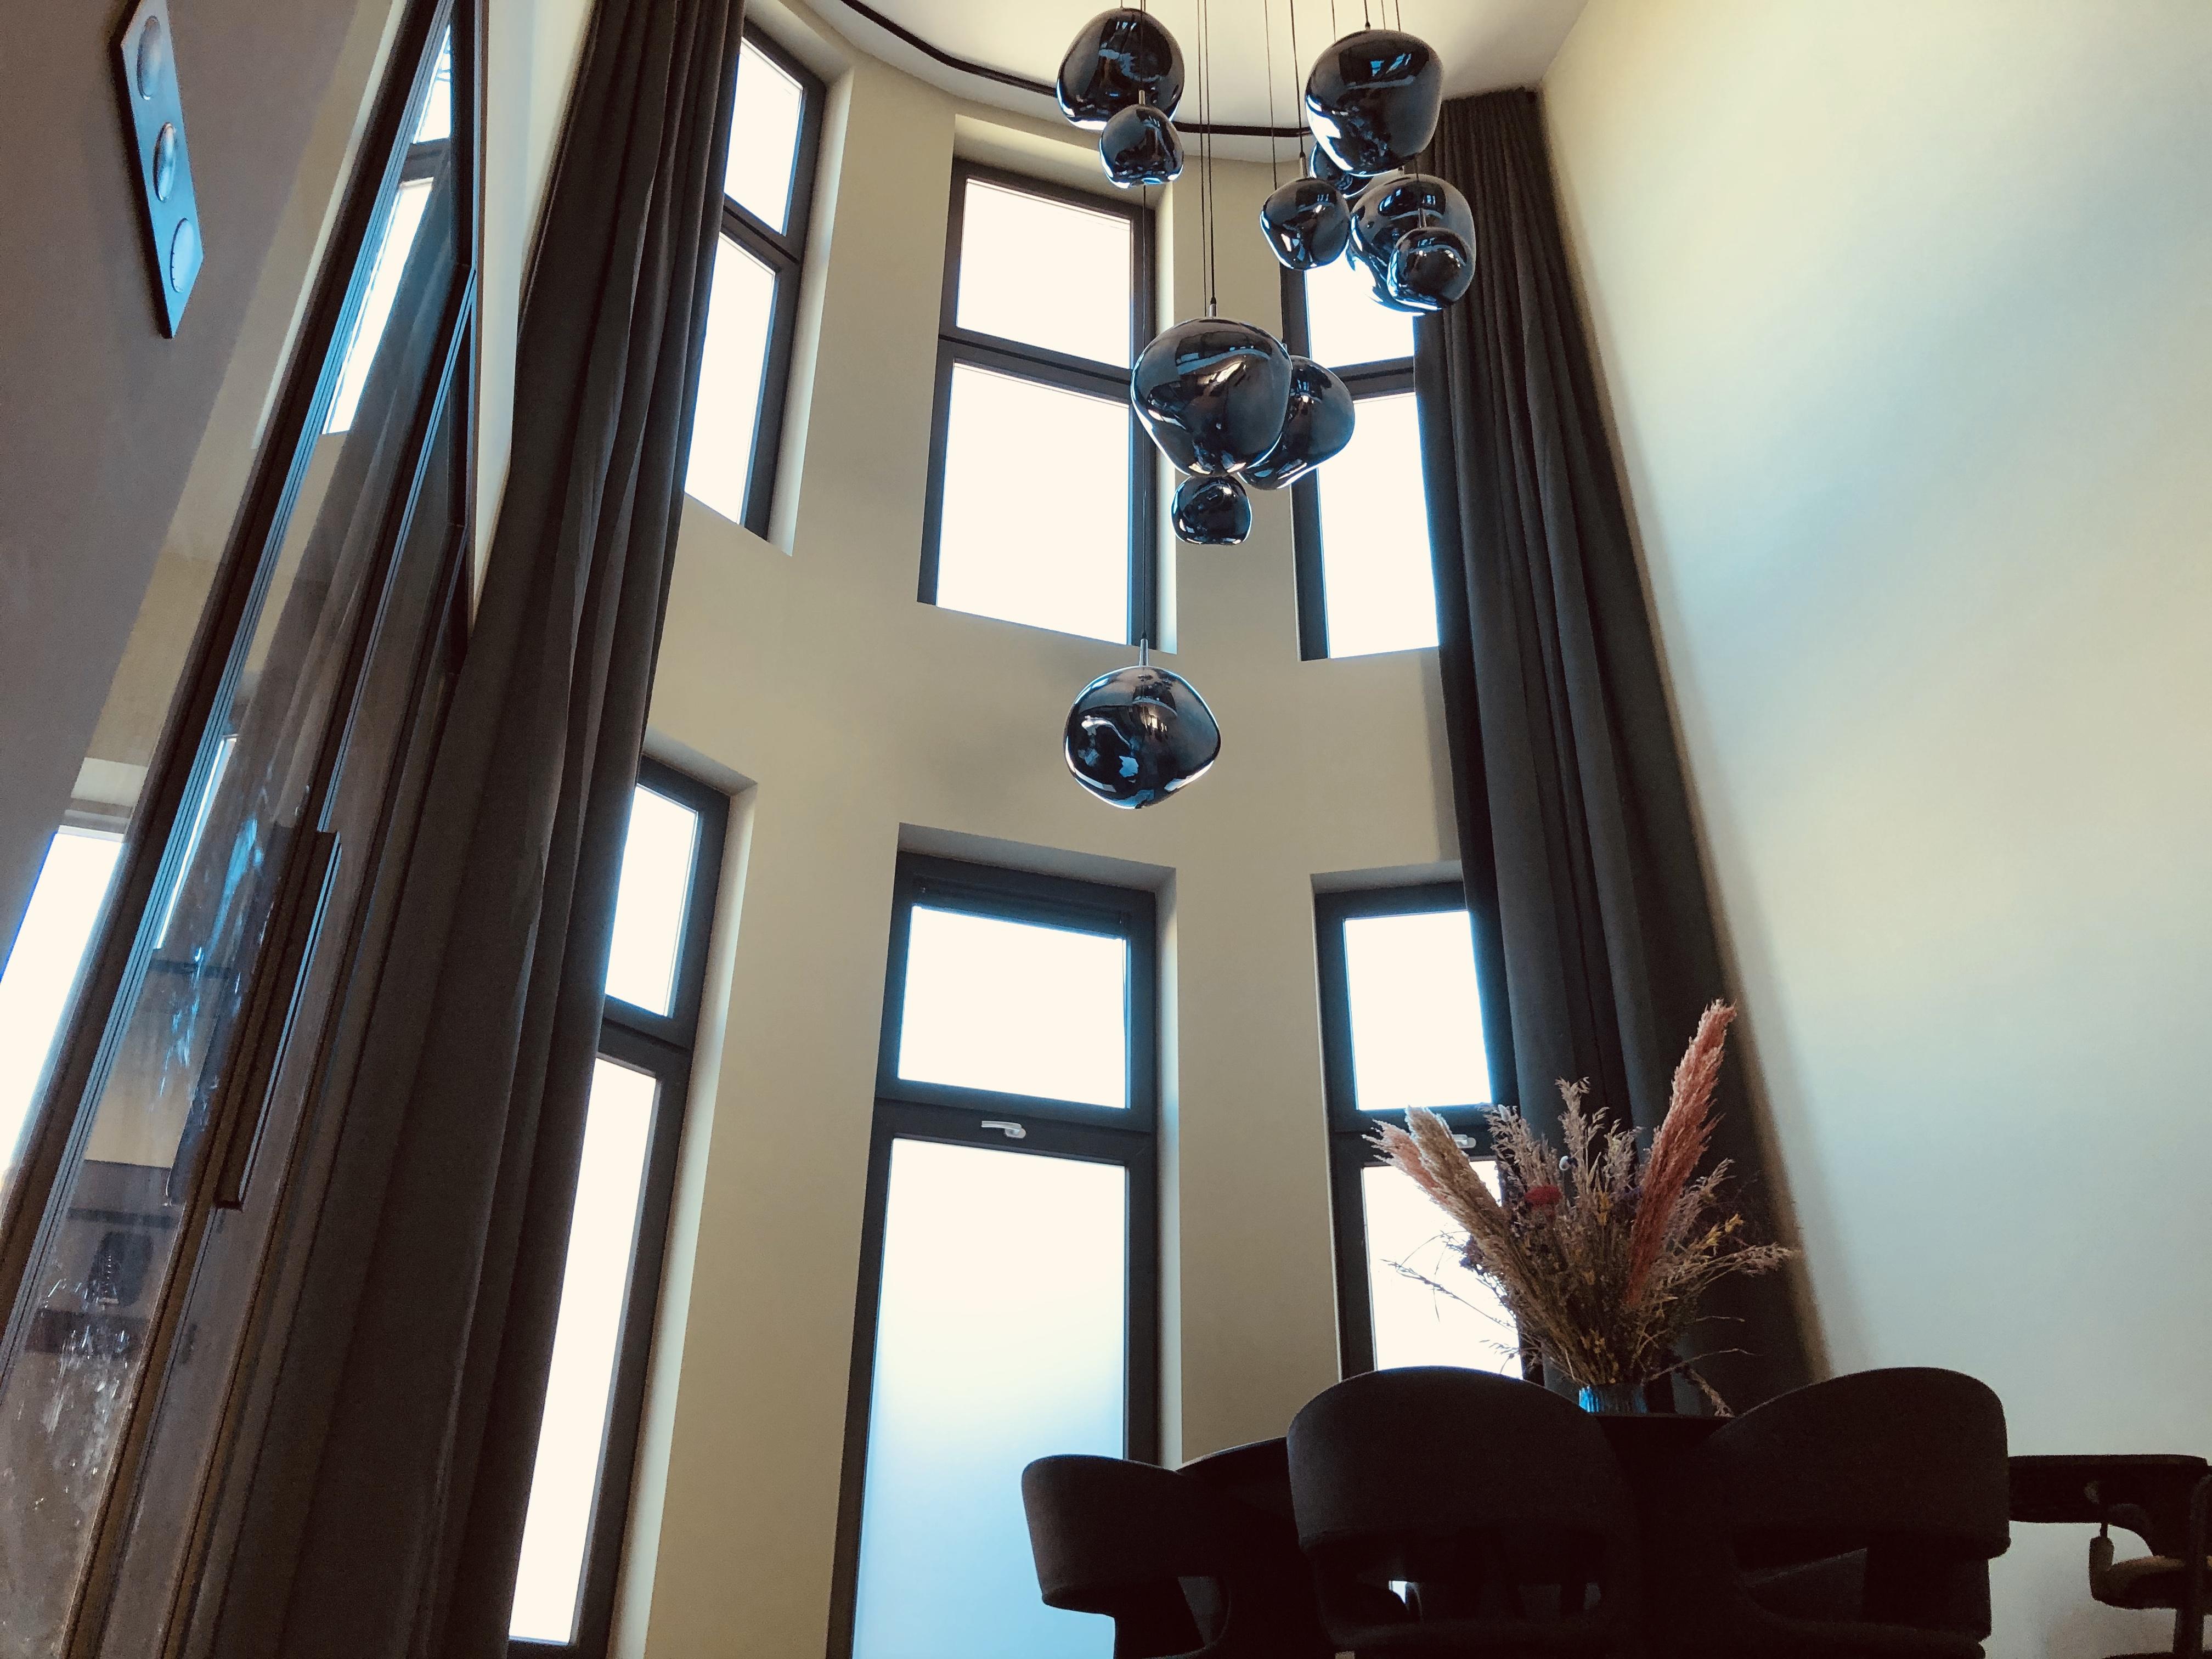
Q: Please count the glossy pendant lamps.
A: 11